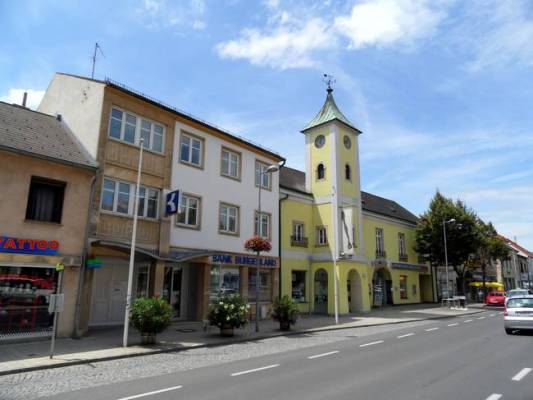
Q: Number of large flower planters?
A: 3